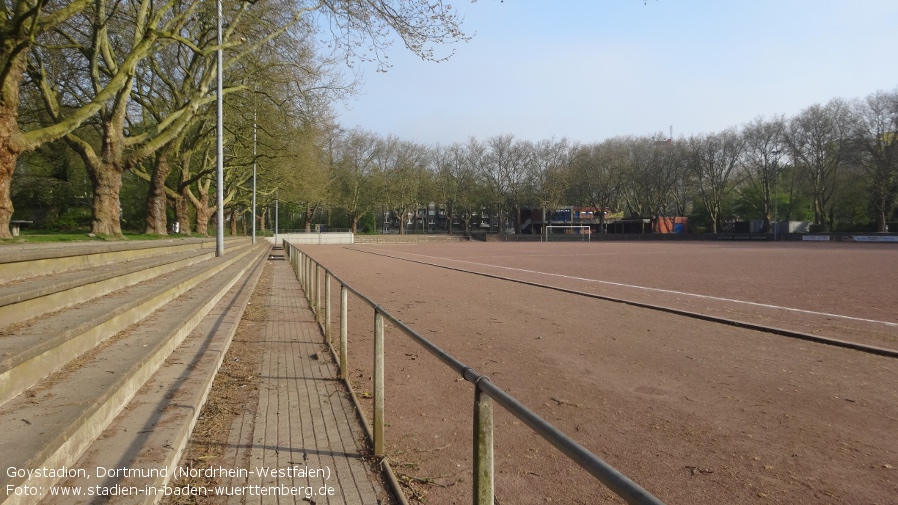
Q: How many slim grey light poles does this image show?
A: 3